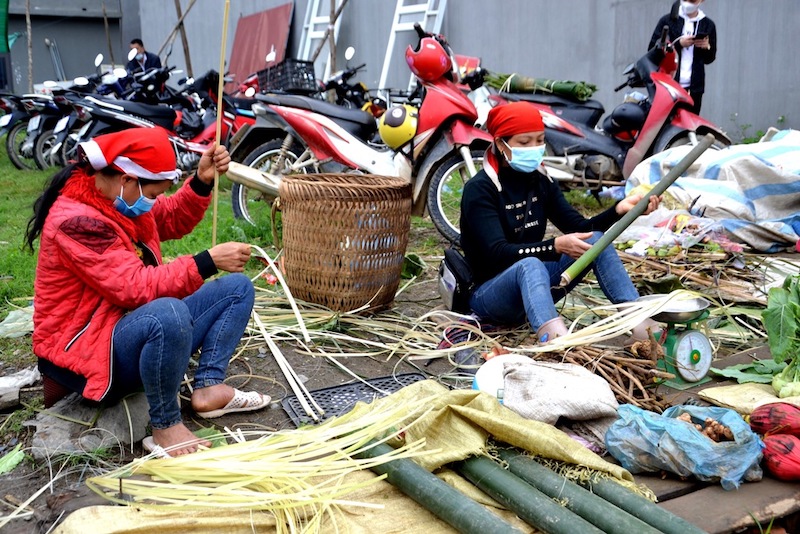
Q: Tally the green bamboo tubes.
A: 5